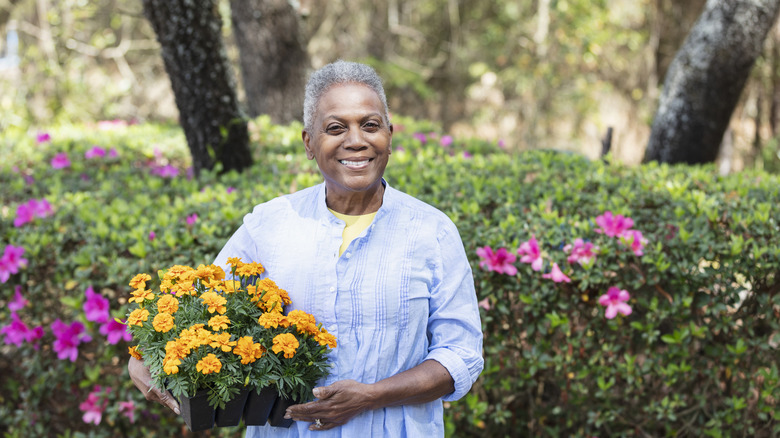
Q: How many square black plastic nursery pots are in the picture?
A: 4